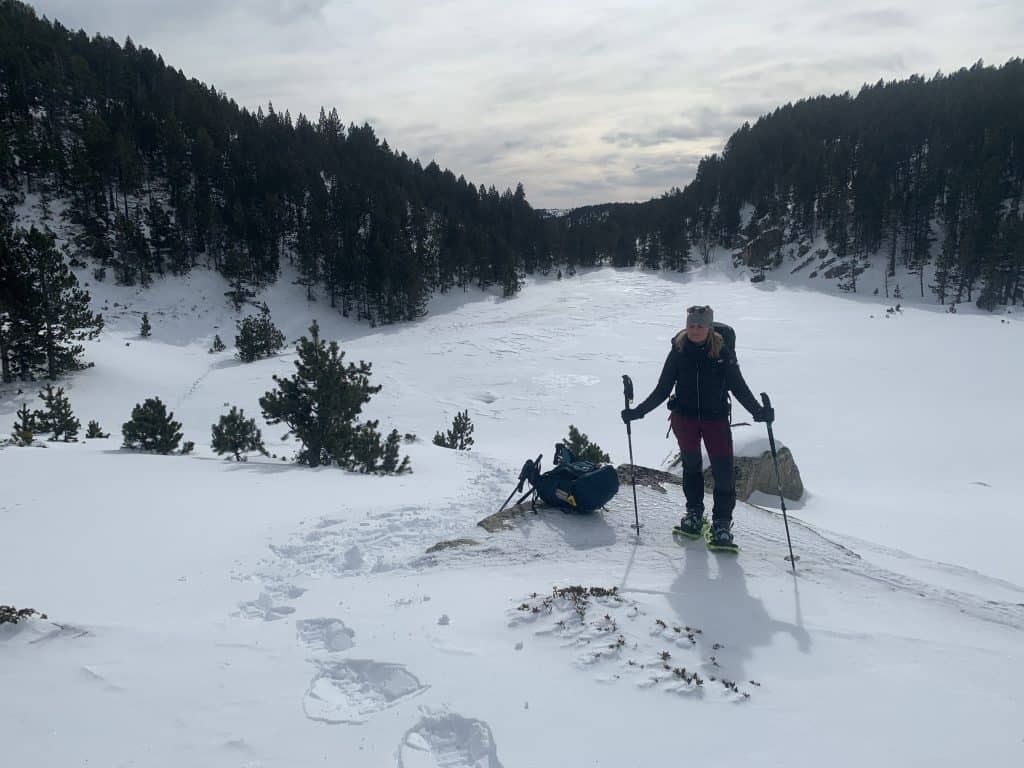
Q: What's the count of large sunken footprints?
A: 3